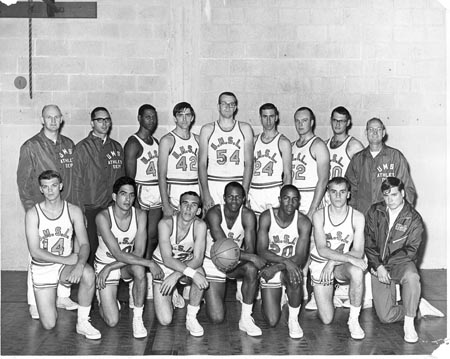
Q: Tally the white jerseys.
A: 12